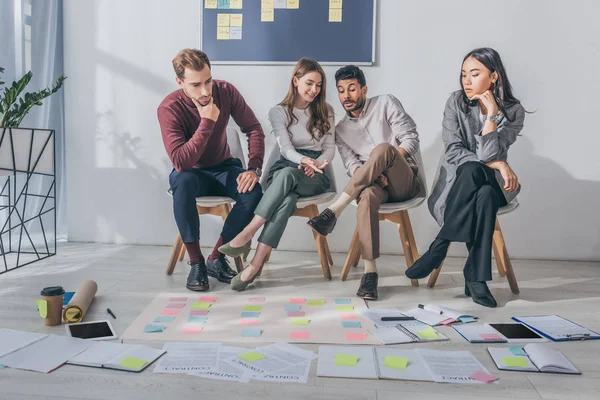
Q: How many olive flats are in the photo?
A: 2